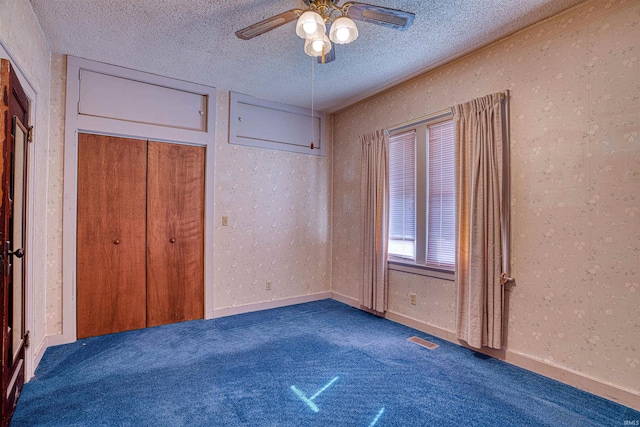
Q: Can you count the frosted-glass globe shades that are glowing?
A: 3